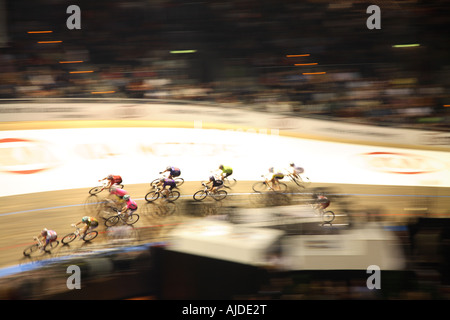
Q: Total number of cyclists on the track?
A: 12